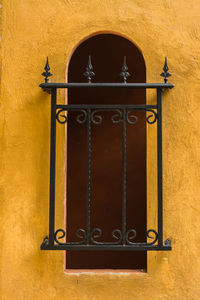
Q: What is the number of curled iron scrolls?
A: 12